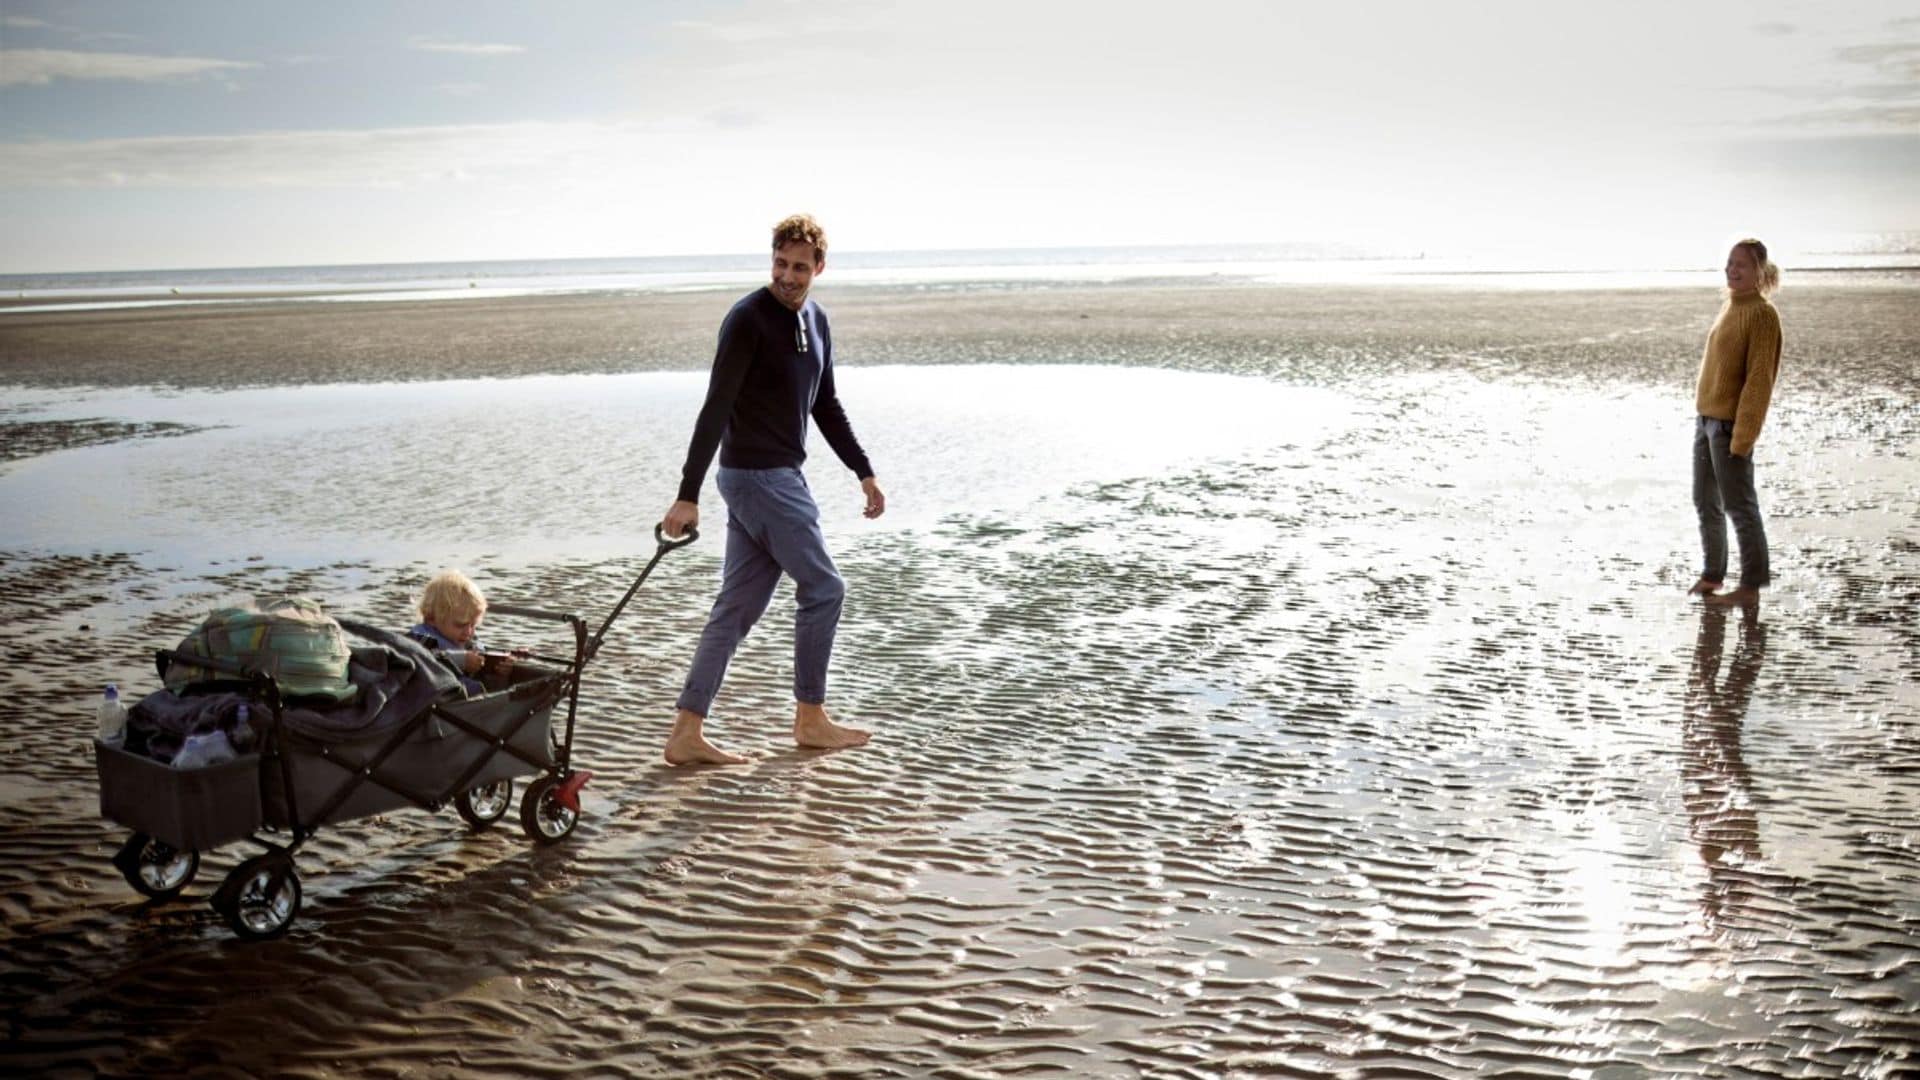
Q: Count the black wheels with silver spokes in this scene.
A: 4